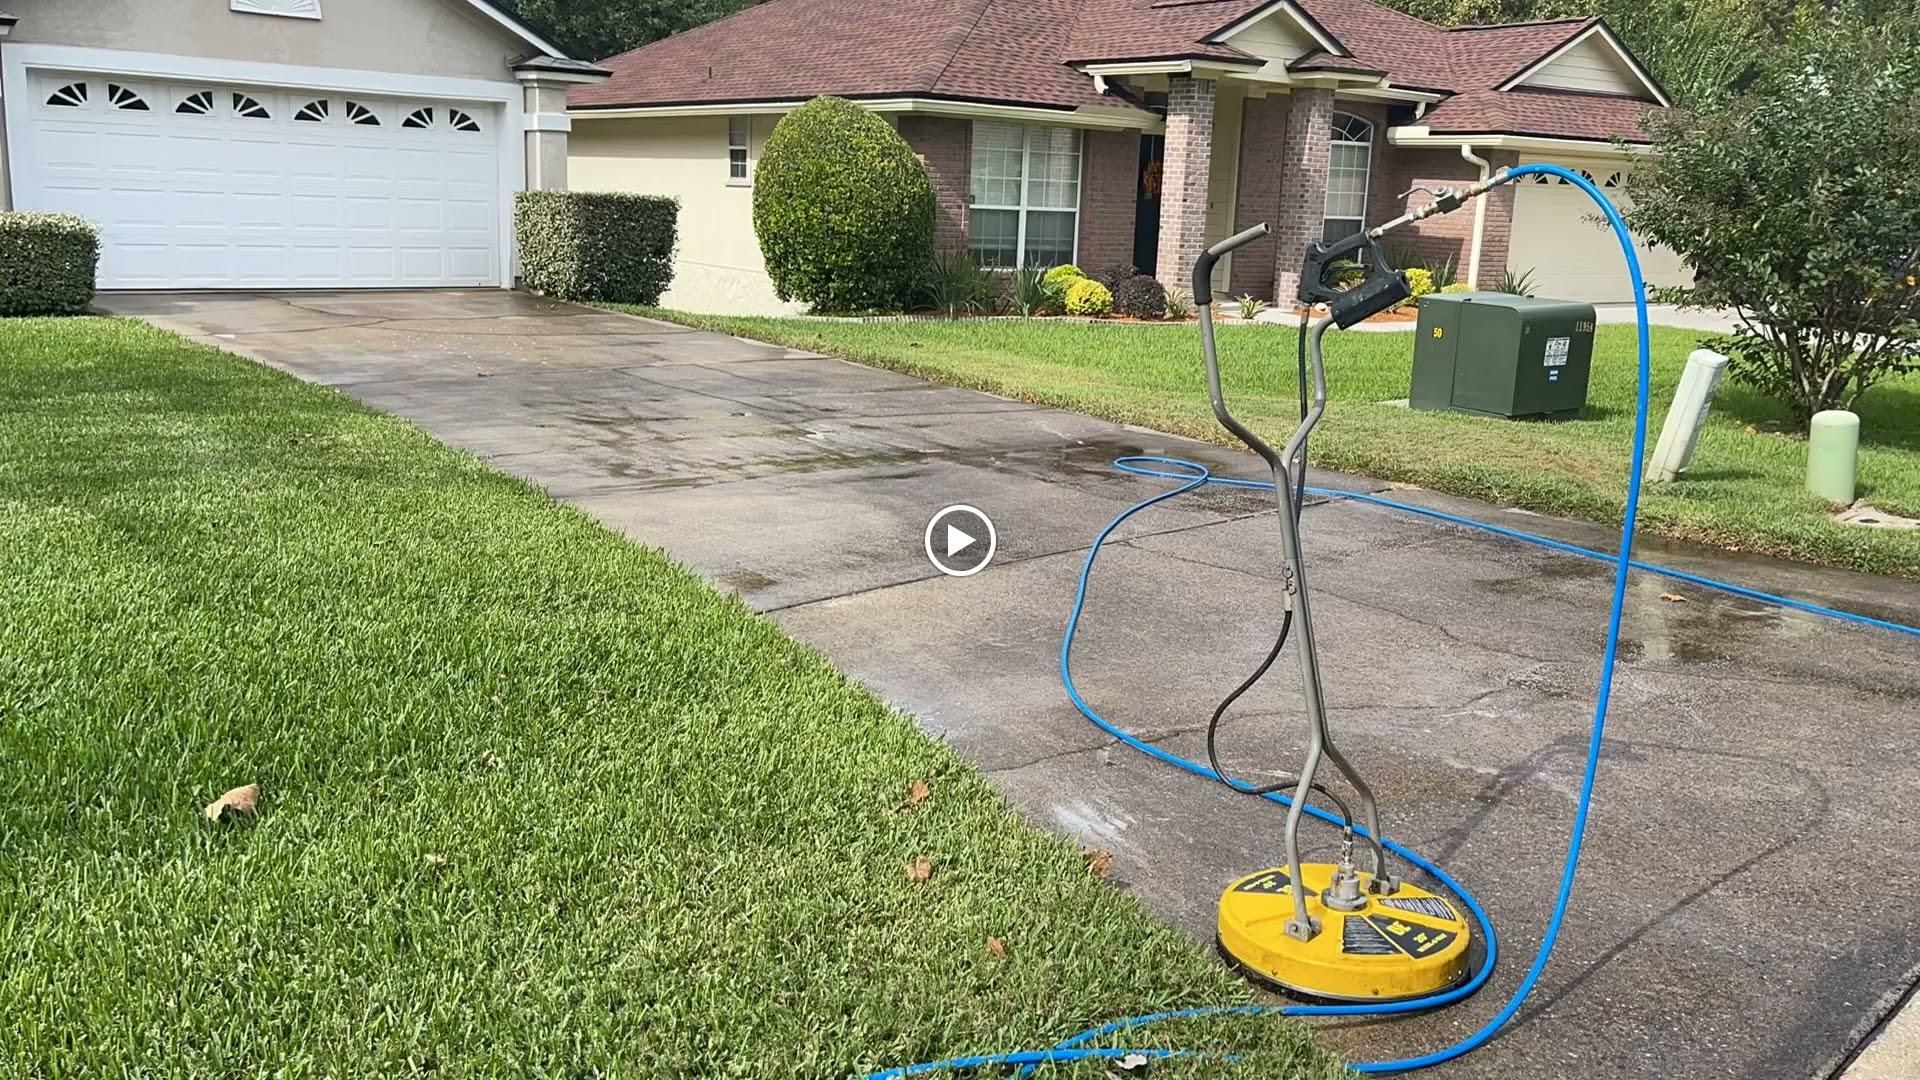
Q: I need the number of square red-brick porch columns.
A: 2